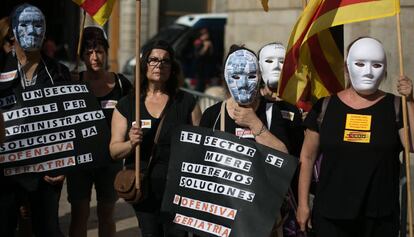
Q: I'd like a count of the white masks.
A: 2